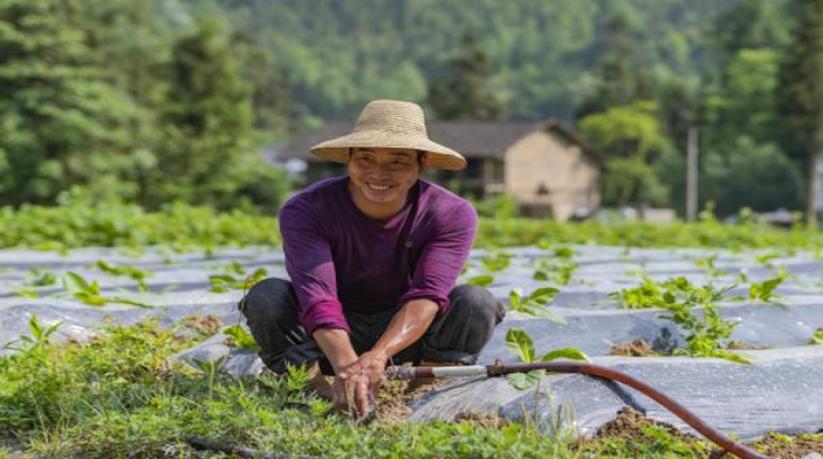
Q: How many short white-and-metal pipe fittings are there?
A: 1